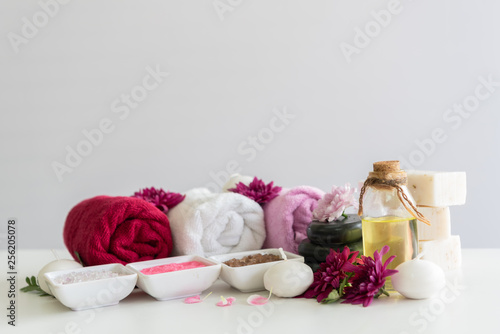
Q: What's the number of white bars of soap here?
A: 3